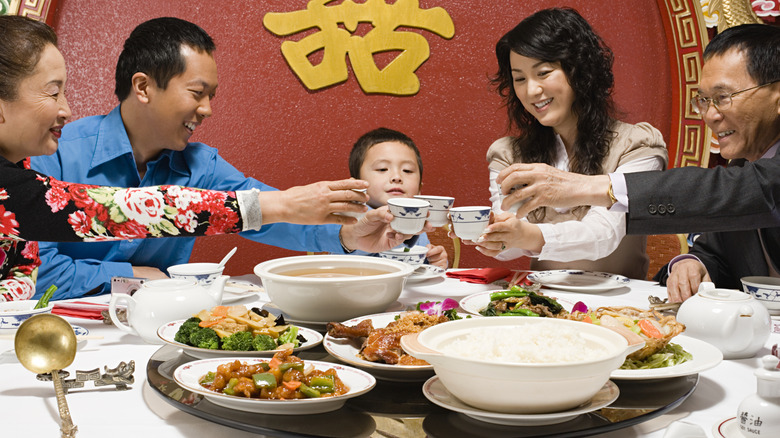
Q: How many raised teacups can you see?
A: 5